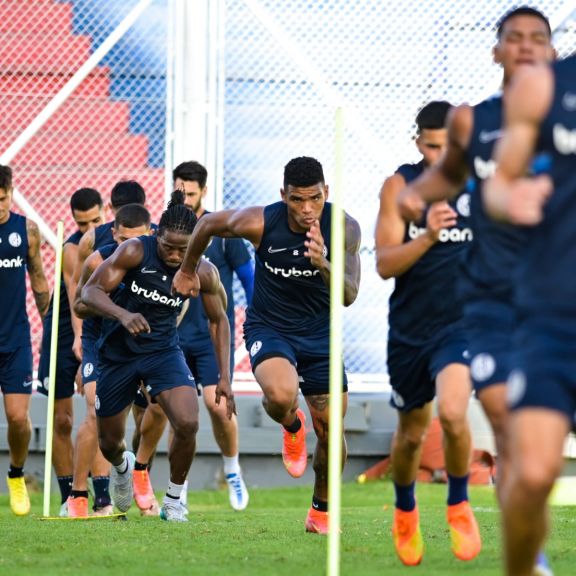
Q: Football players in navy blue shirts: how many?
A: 10